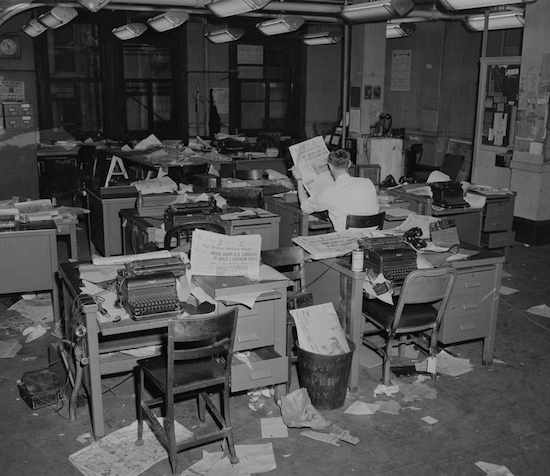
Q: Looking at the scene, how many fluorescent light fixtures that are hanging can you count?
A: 13